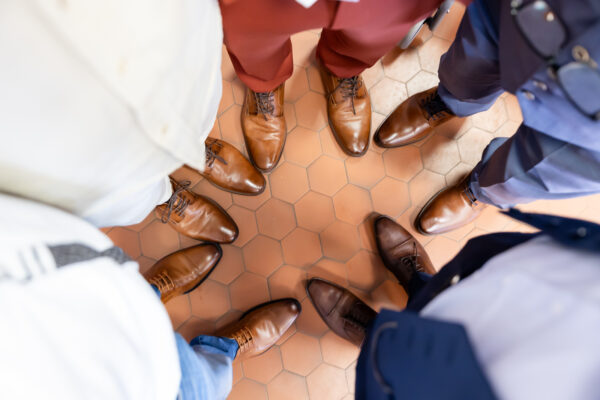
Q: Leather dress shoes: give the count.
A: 10